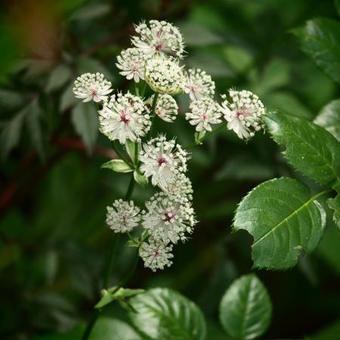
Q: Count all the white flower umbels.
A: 14